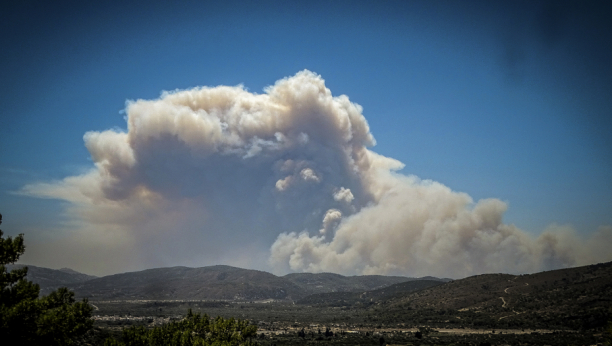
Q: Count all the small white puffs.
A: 4